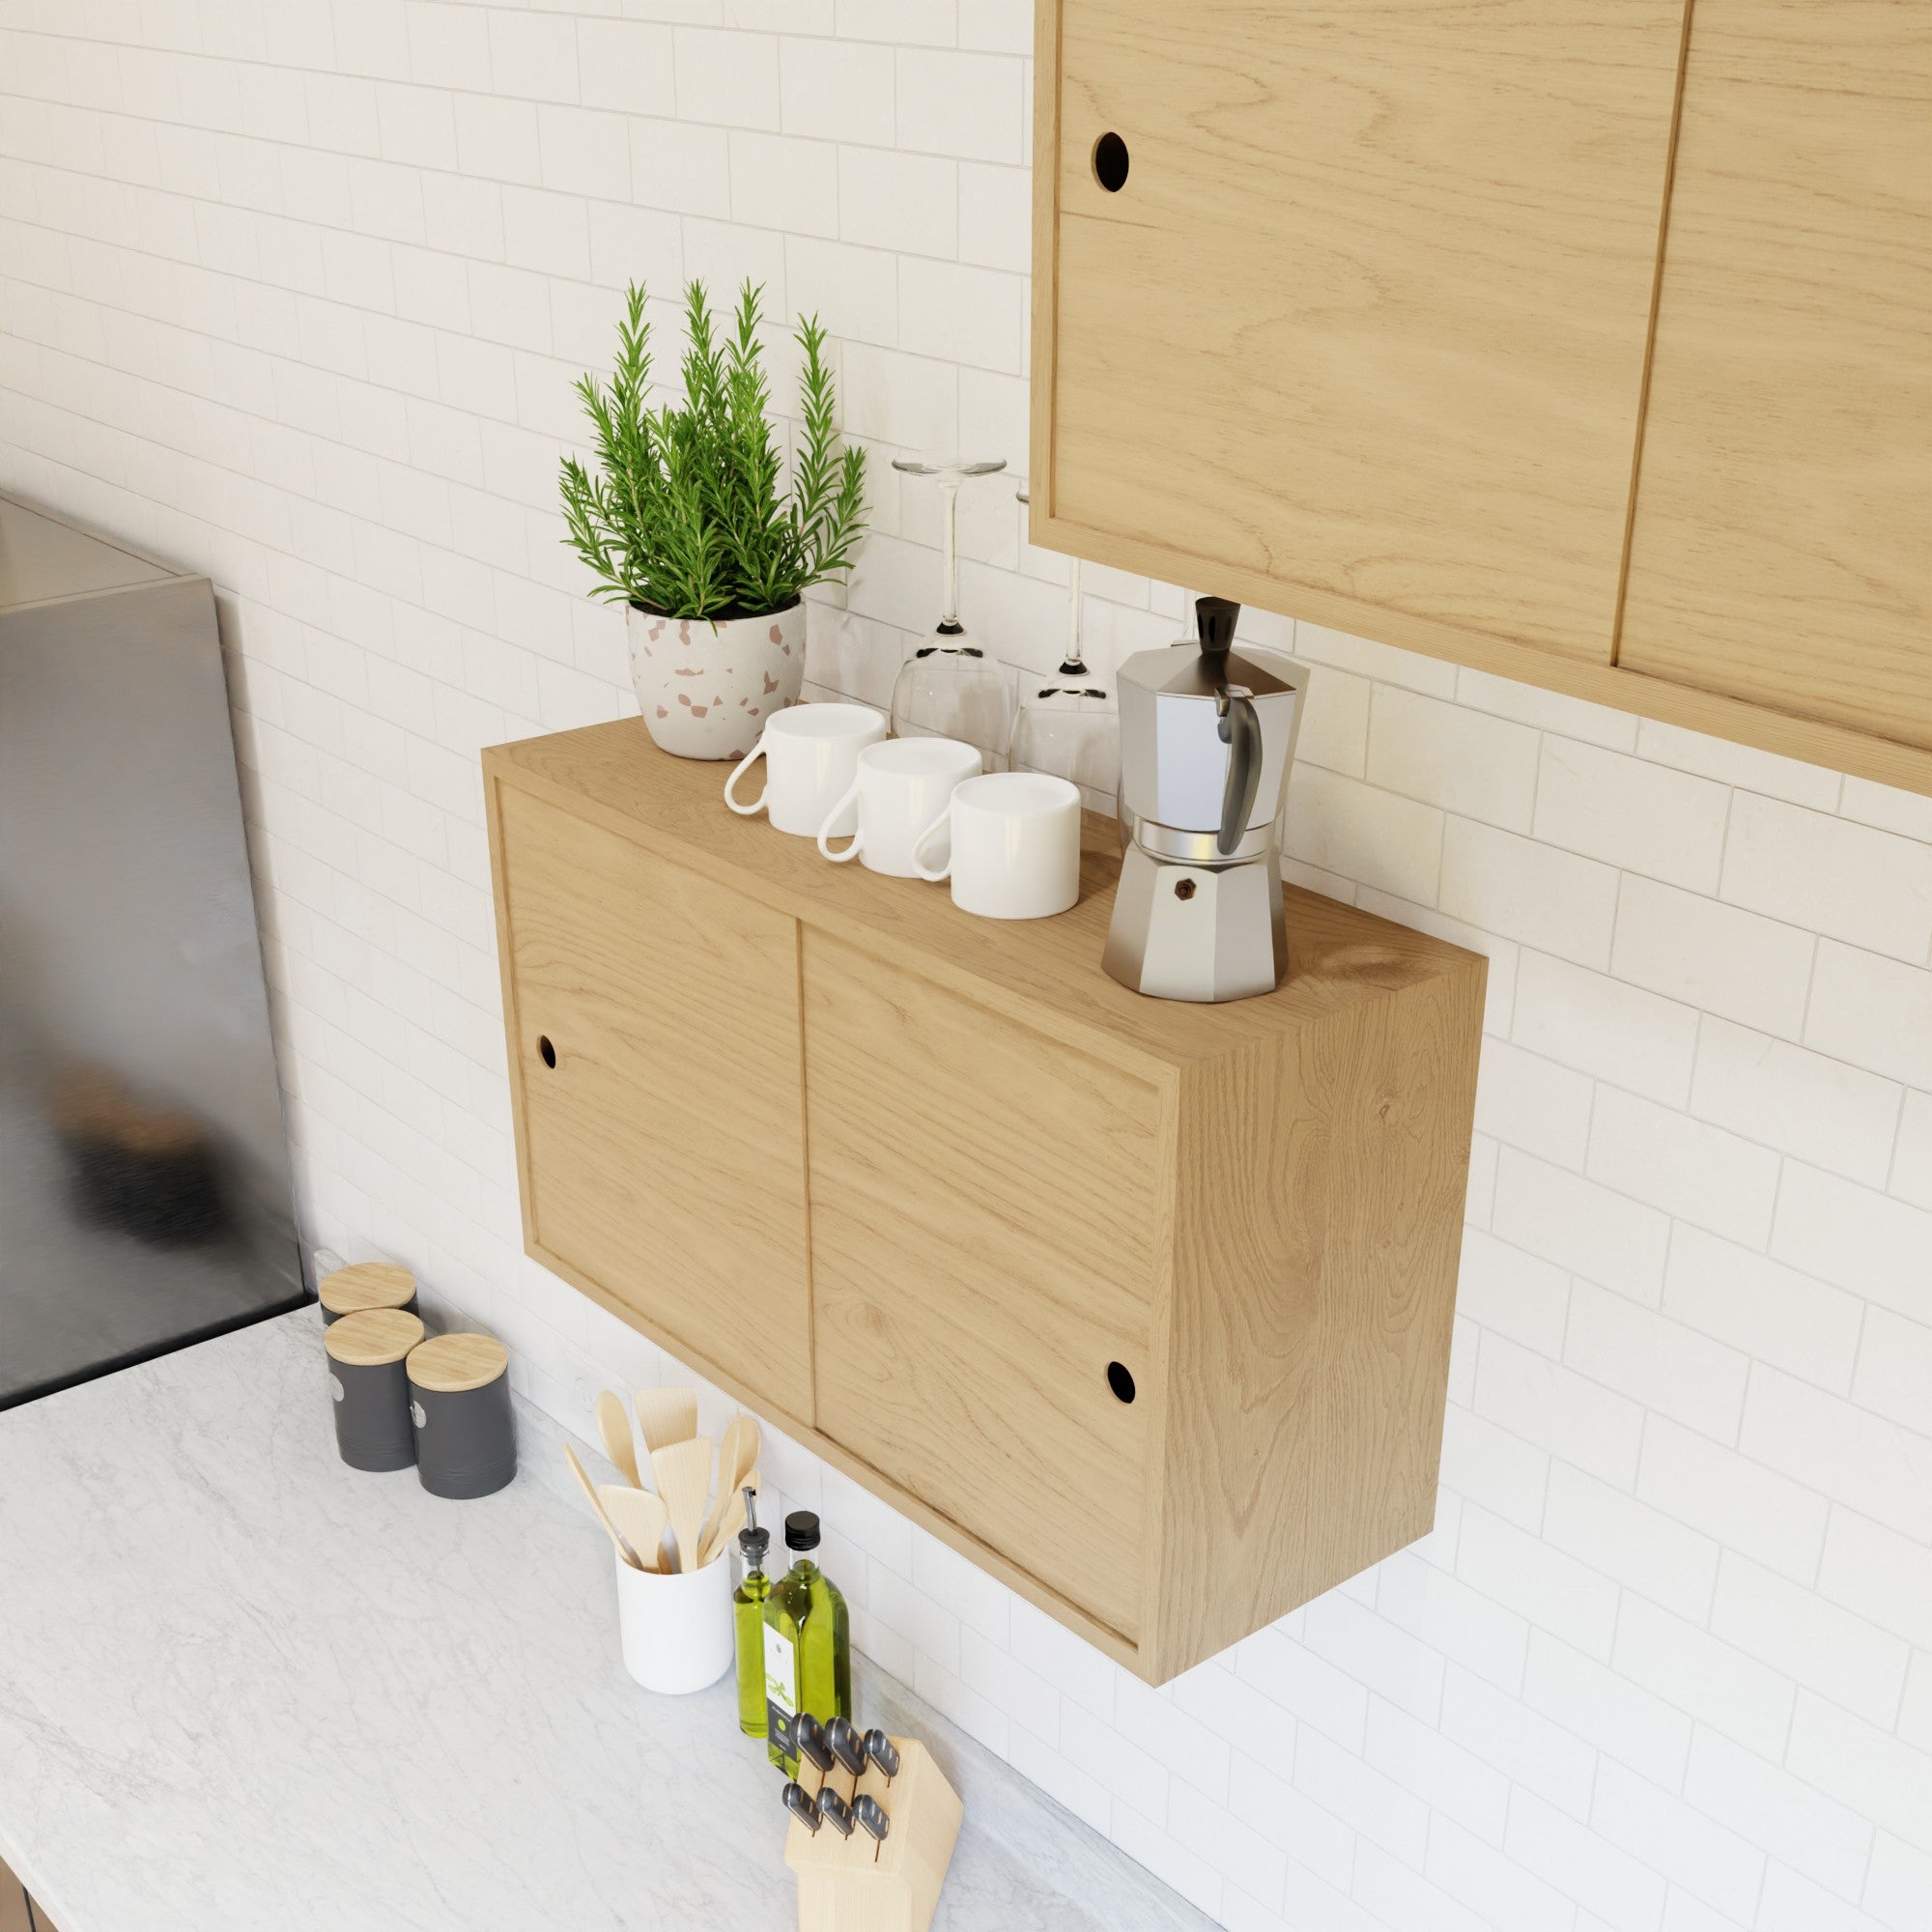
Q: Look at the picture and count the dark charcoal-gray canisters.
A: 3